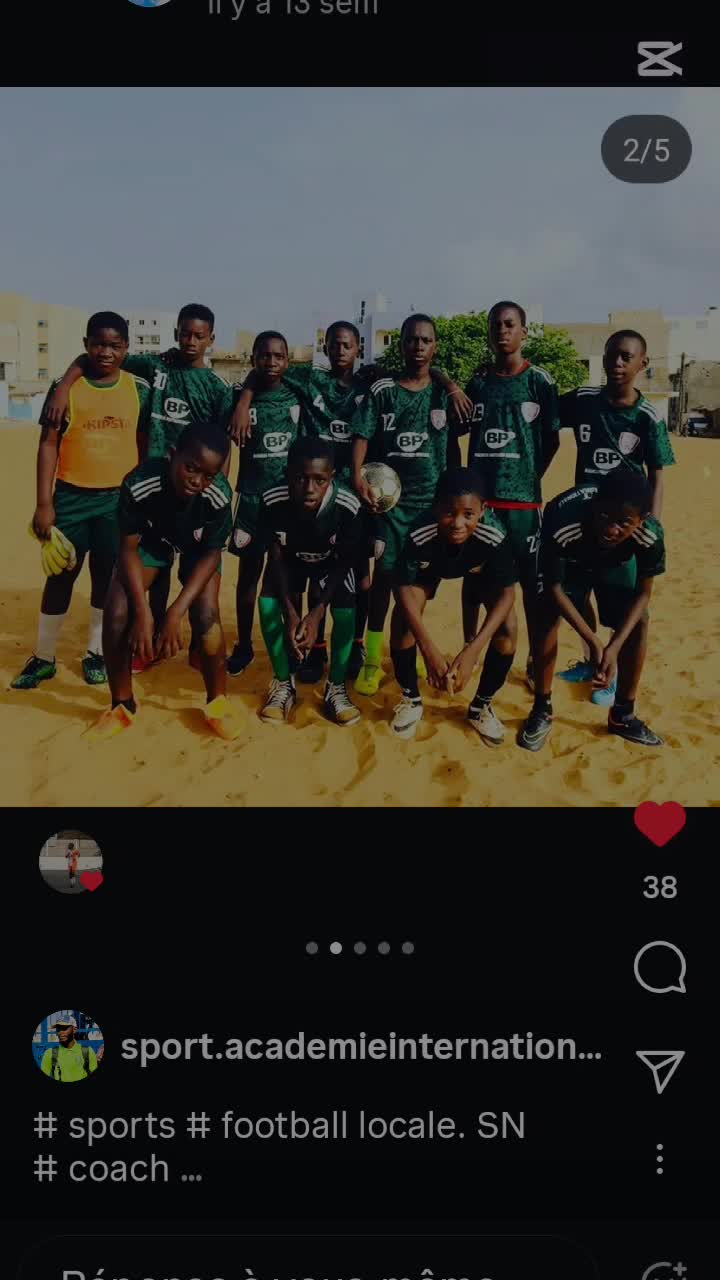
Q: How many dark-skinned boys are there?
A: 11